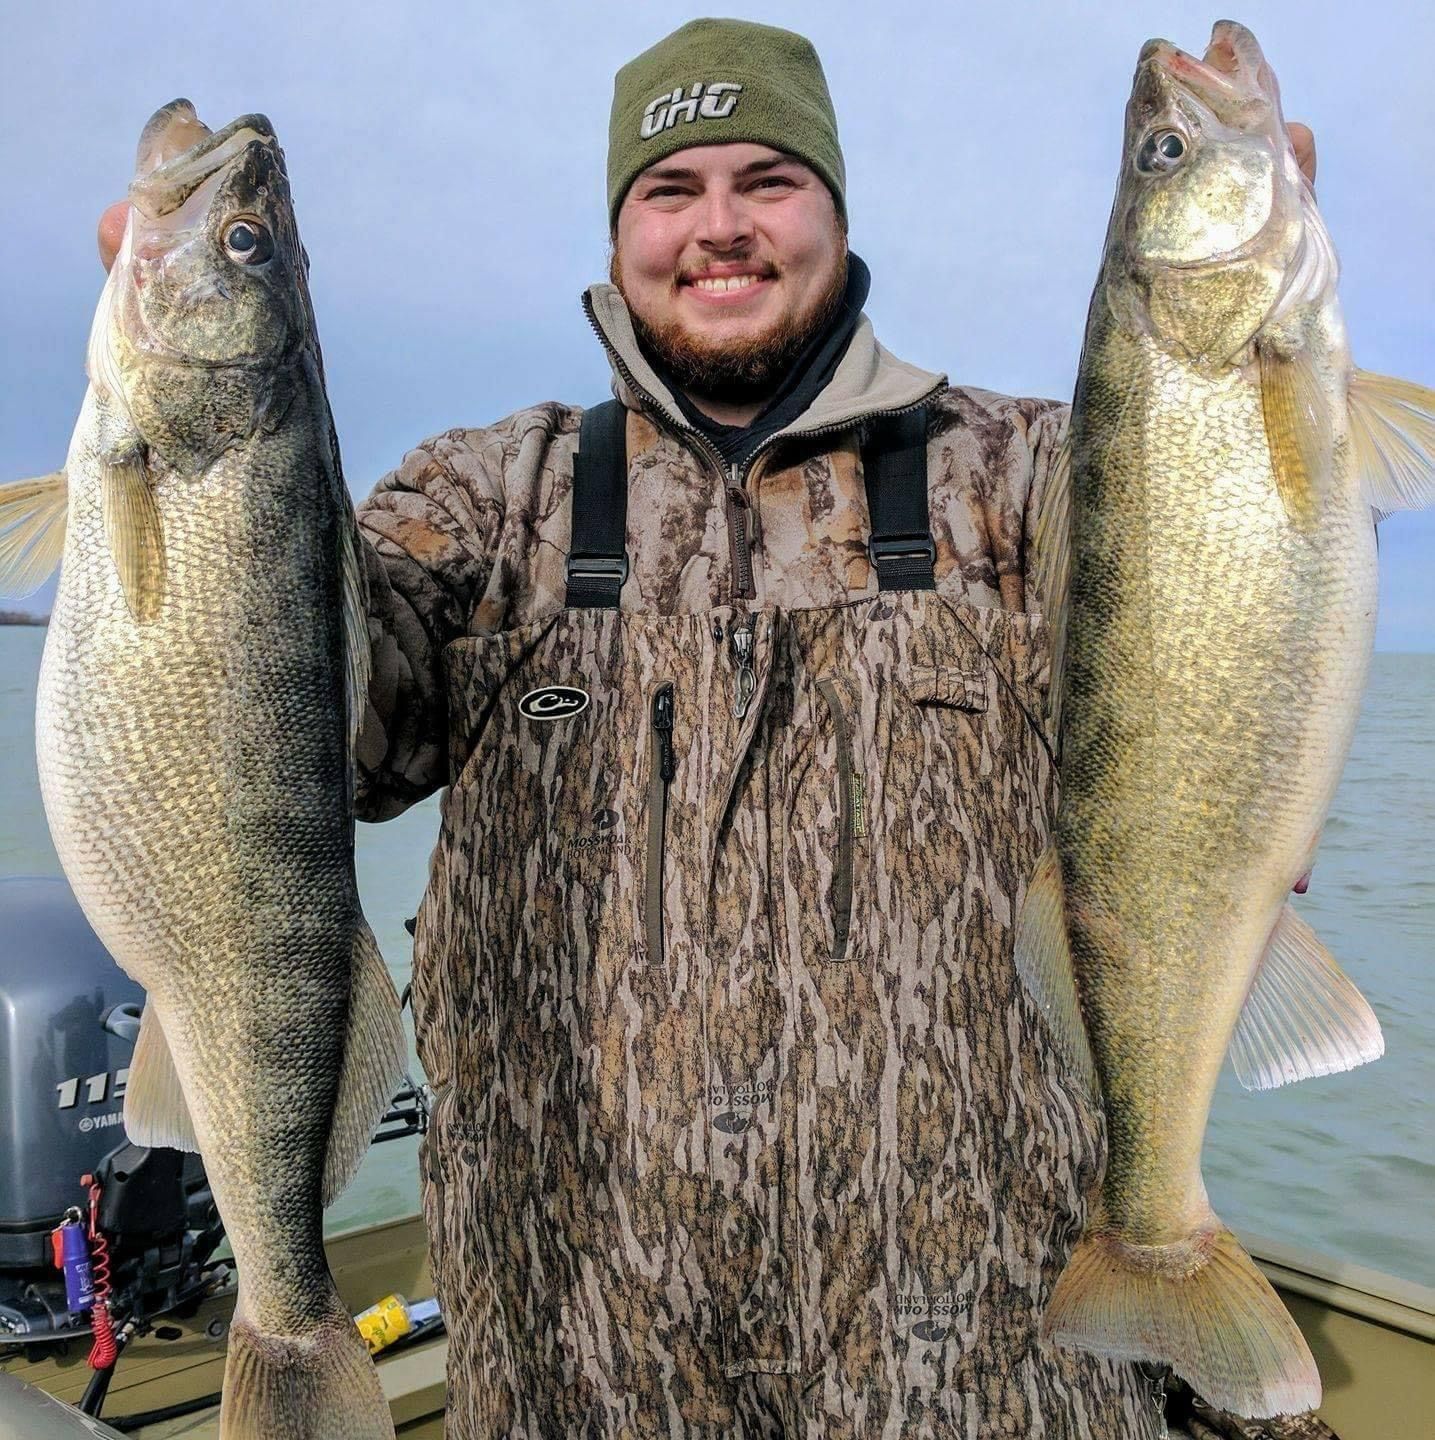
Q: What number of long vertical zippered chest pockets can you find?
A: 2